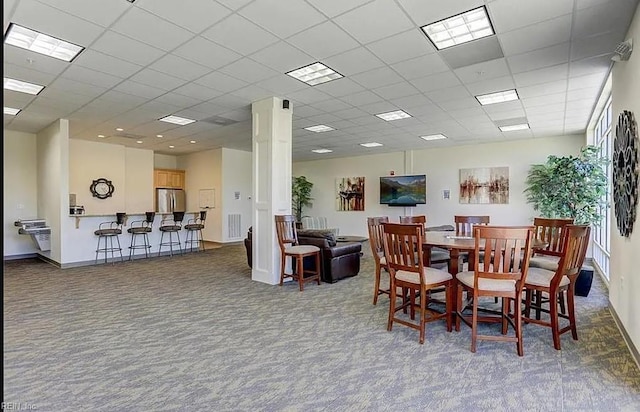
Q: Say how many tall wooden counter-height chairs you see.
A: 8